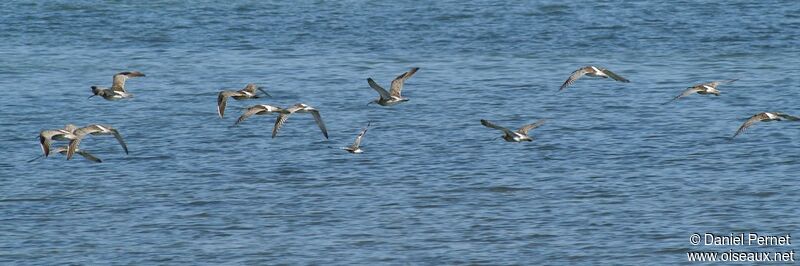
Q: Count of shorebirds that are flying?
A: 13